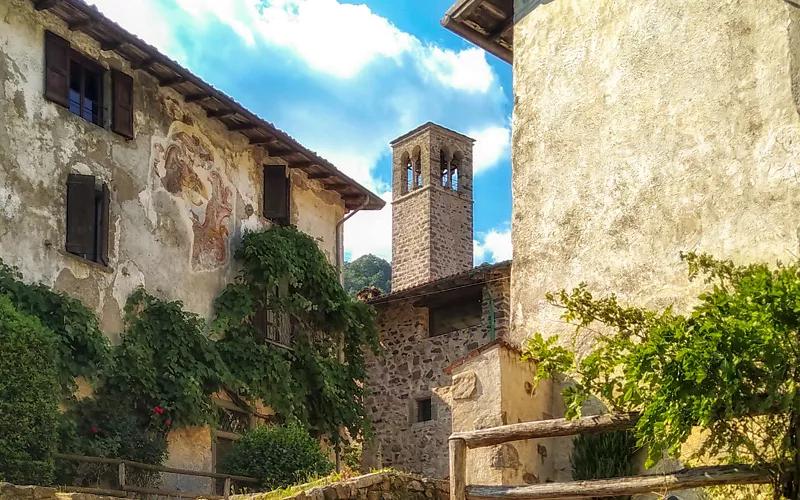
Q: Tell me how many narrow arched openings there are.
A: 4